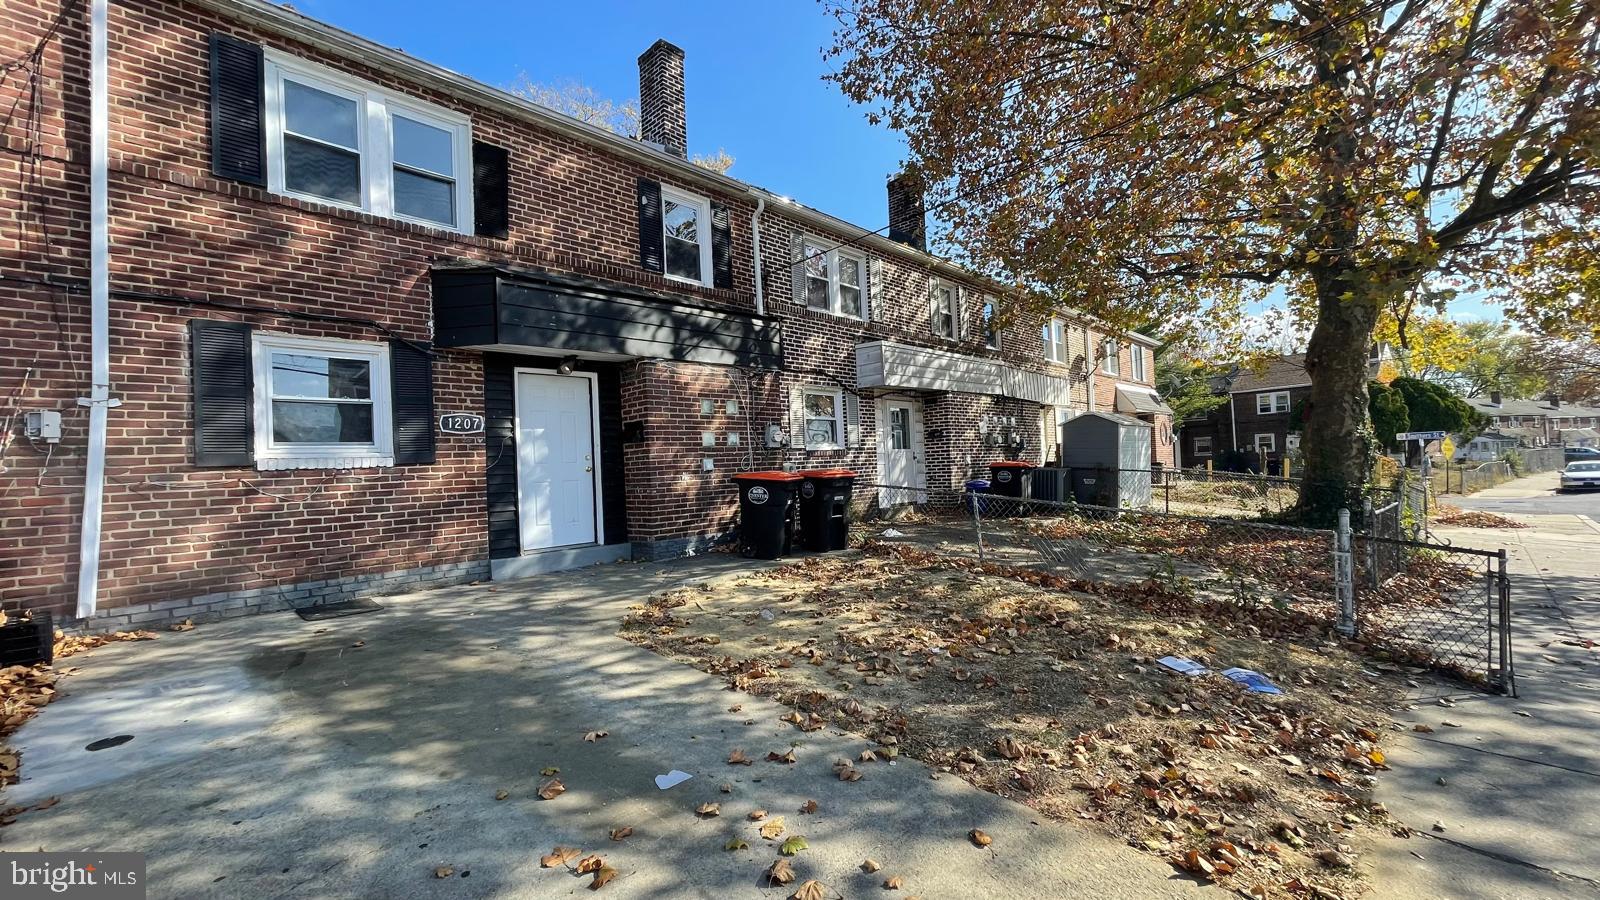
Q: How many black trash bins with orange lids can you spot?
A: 3